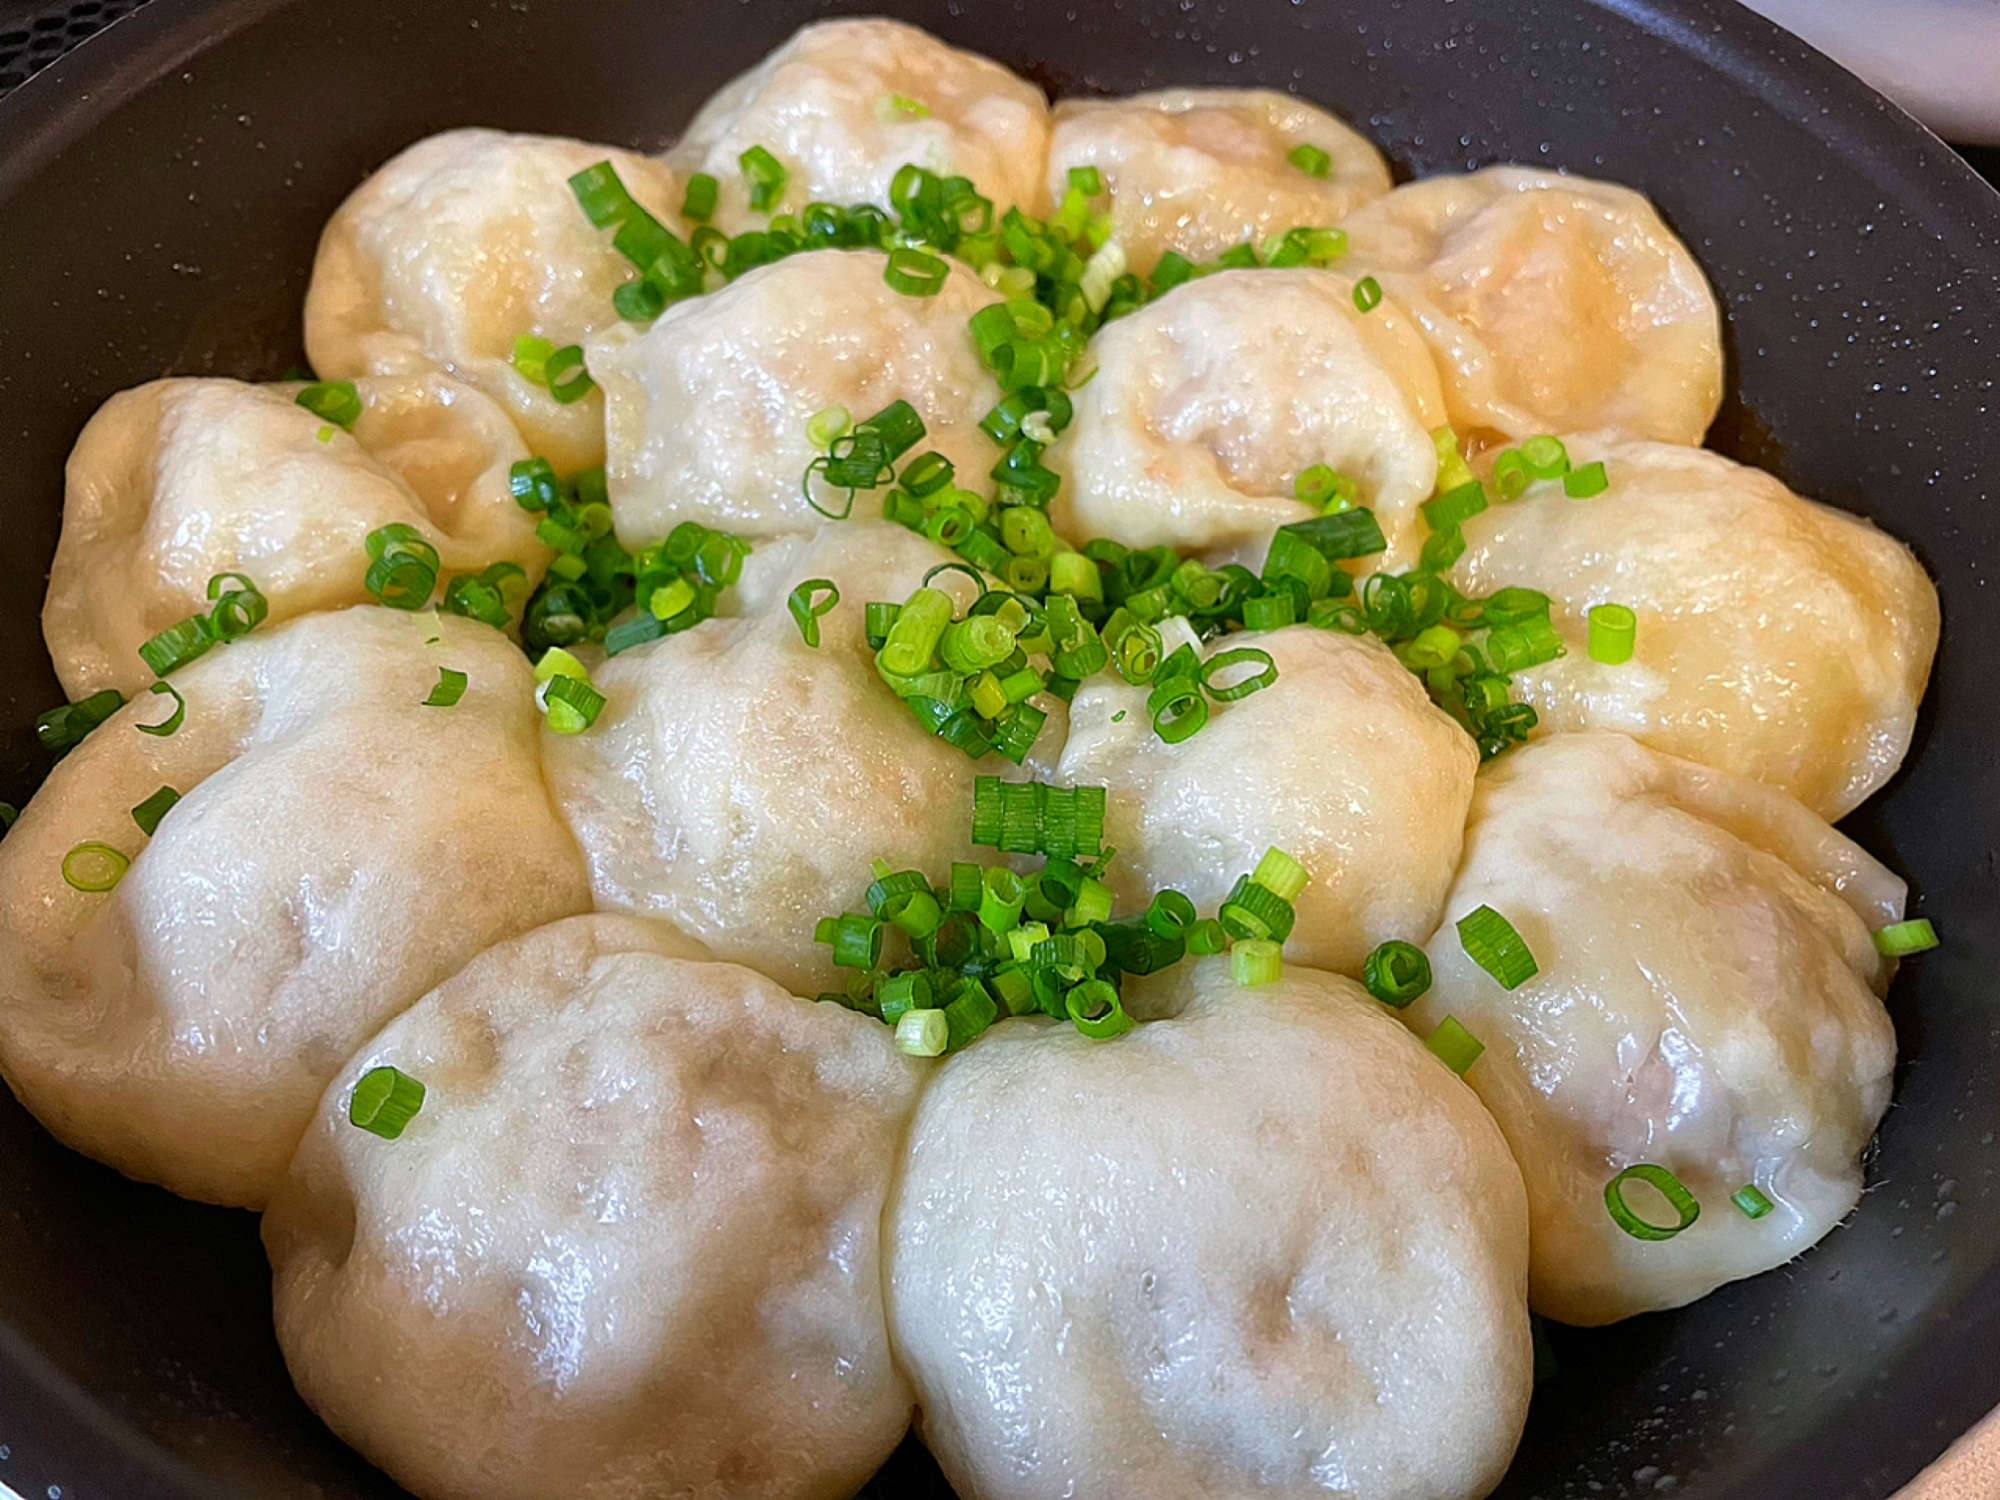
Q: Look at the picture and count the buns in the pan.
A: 14